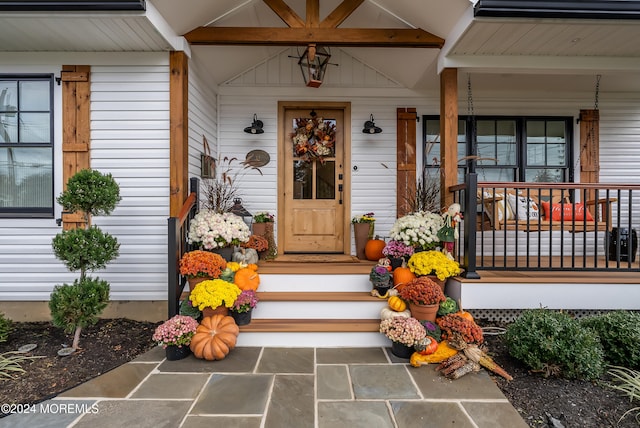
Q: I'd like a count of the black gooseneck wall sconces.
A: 2